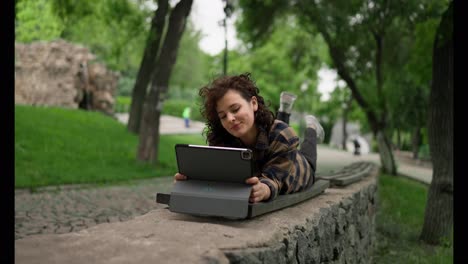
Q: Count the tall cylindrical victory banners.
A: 0